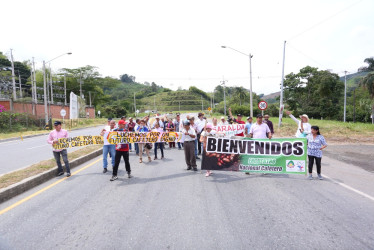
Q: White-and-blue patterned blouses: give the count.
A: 1